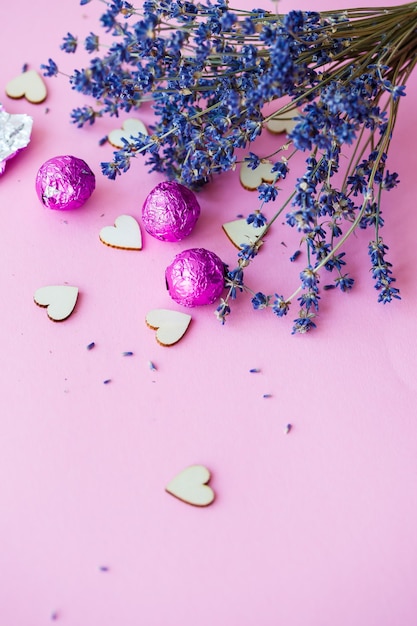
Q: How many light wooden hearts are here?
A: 9